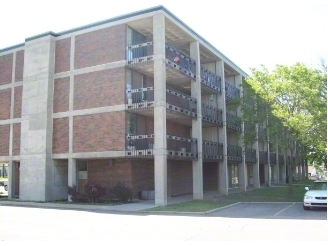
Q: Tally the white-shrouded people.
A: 0